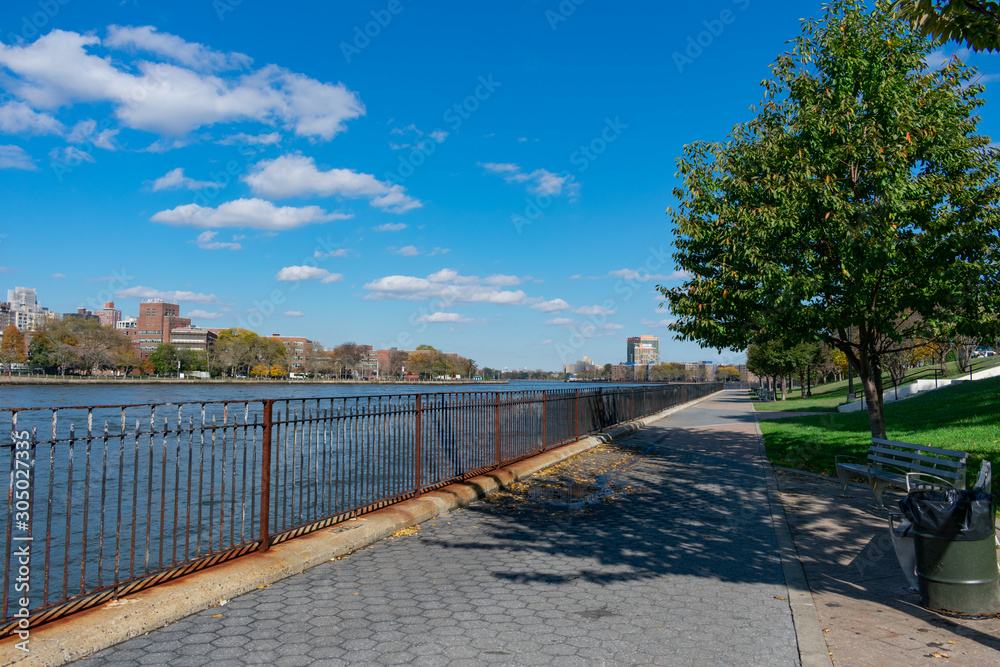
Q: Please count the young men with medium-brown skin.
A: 0